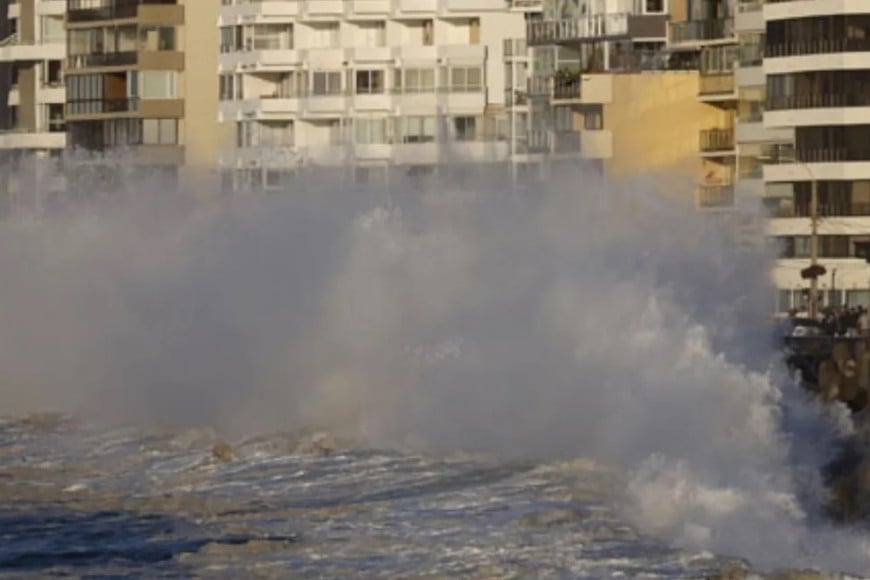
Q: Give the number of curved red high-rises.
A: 0